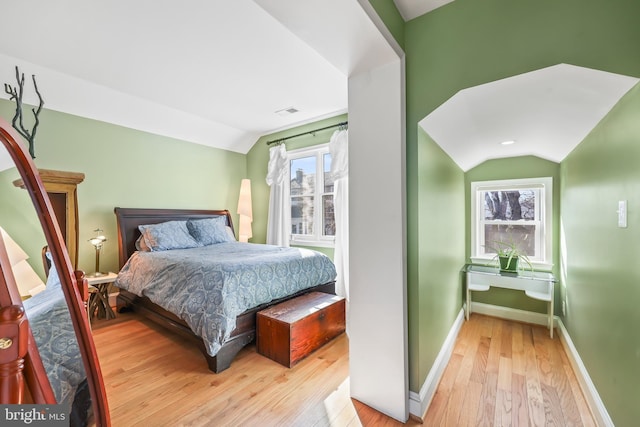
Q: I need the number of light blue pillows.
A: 2